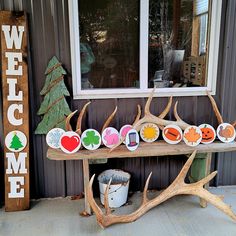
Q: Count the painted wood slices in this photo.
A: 12